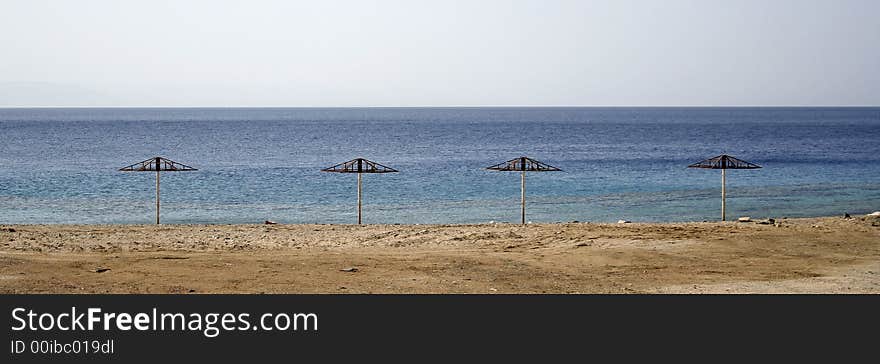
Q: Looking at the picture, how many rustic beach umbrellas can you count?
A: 4